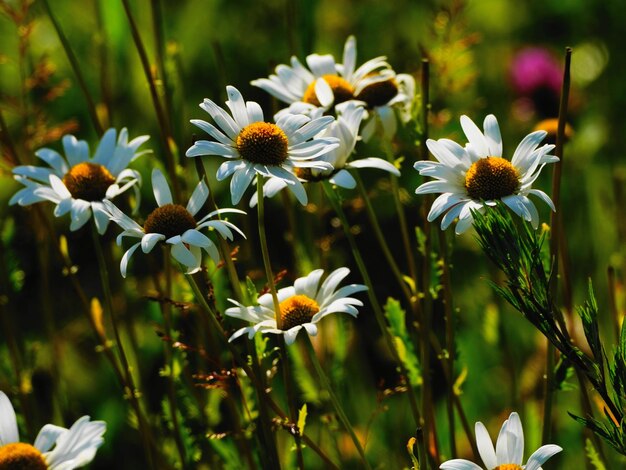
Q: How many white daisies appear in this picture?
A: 10